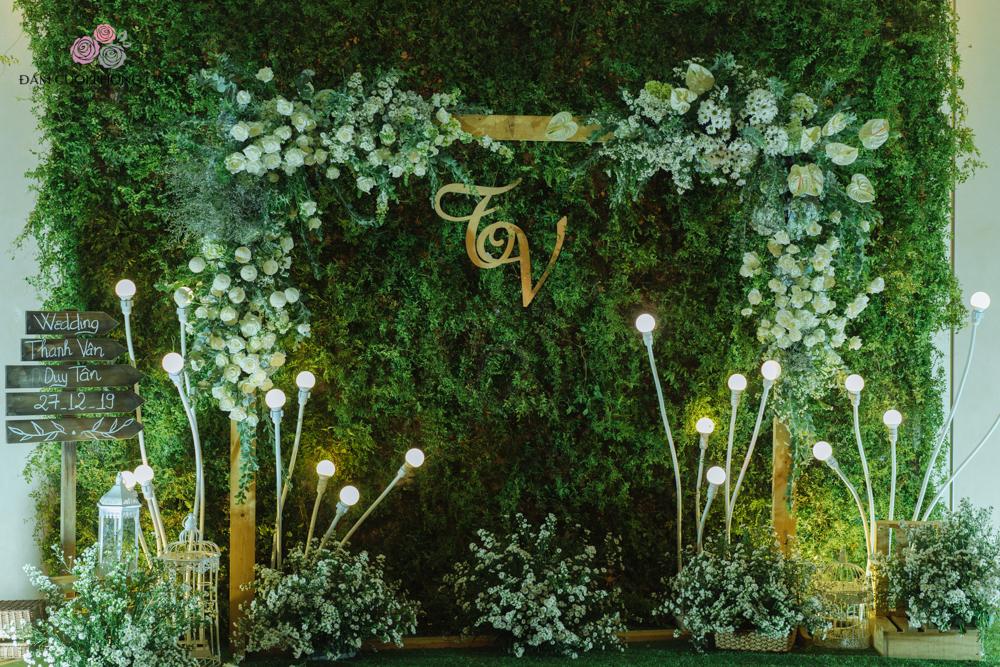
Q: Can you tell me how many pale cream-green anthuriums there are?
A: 10